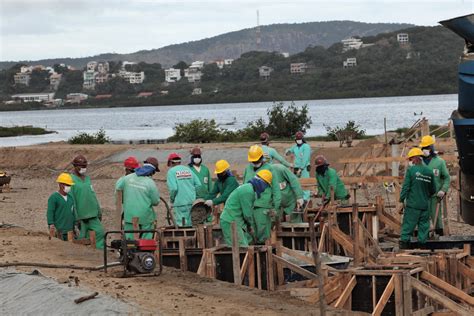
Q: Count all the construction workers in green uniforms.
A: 15